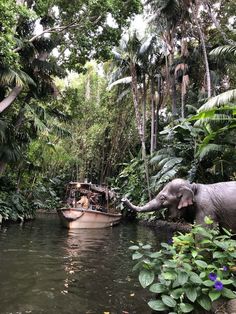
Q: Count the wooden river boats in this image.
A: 1